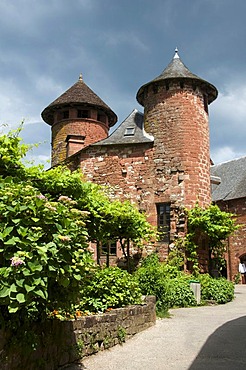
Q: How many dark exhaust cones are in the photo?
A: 0